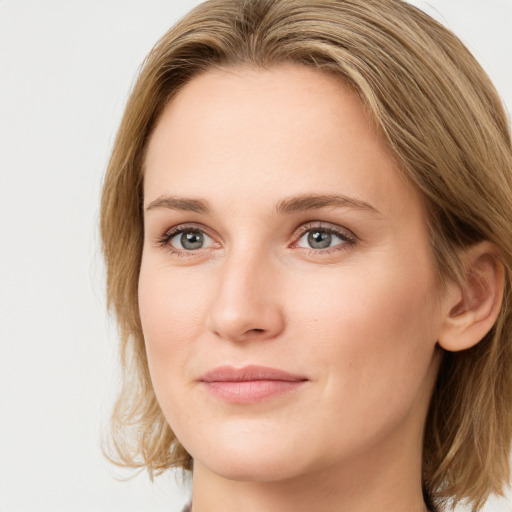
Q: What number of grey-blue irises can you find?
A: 2